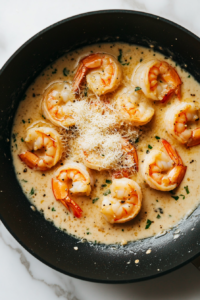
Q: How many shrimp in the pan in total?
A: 10